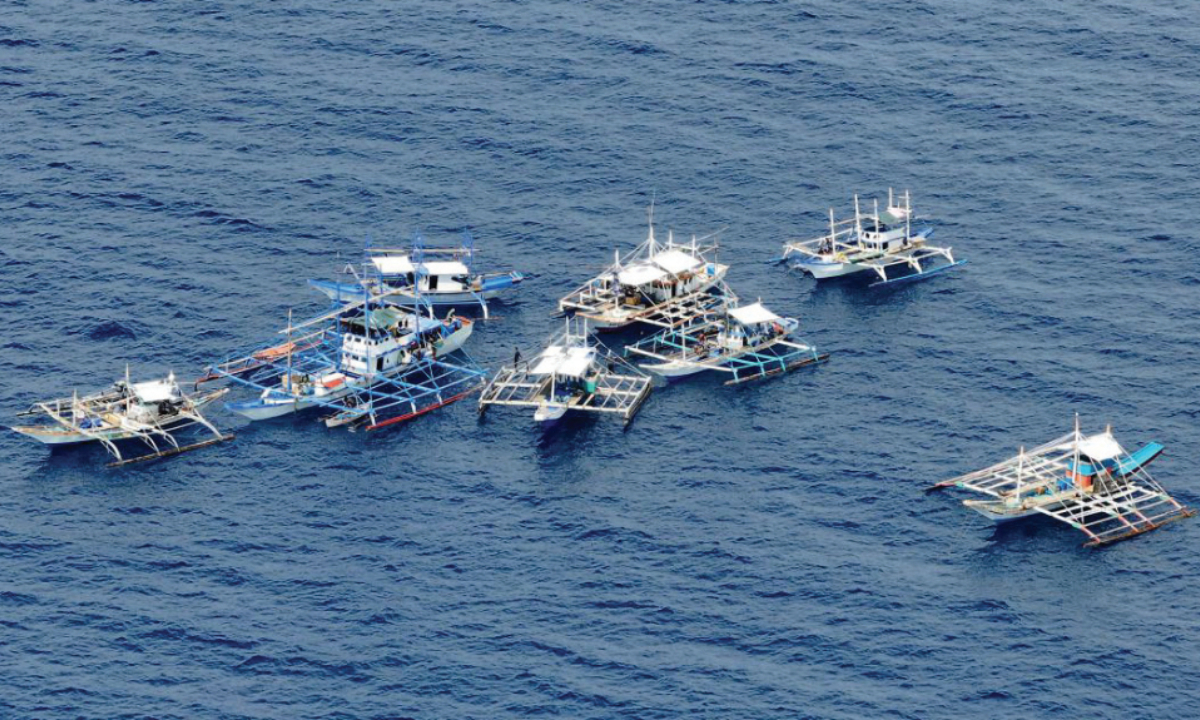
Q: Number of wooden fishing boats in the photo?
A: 8